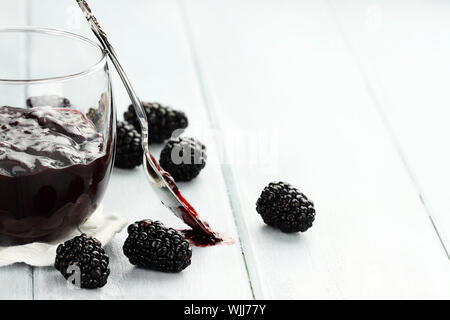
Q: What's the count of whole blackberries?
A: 6